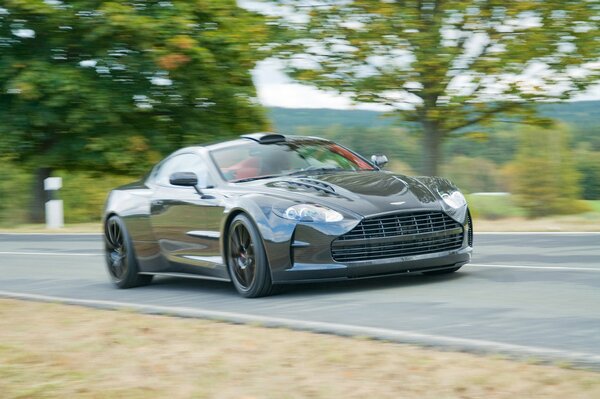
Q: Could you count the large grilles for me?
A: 1